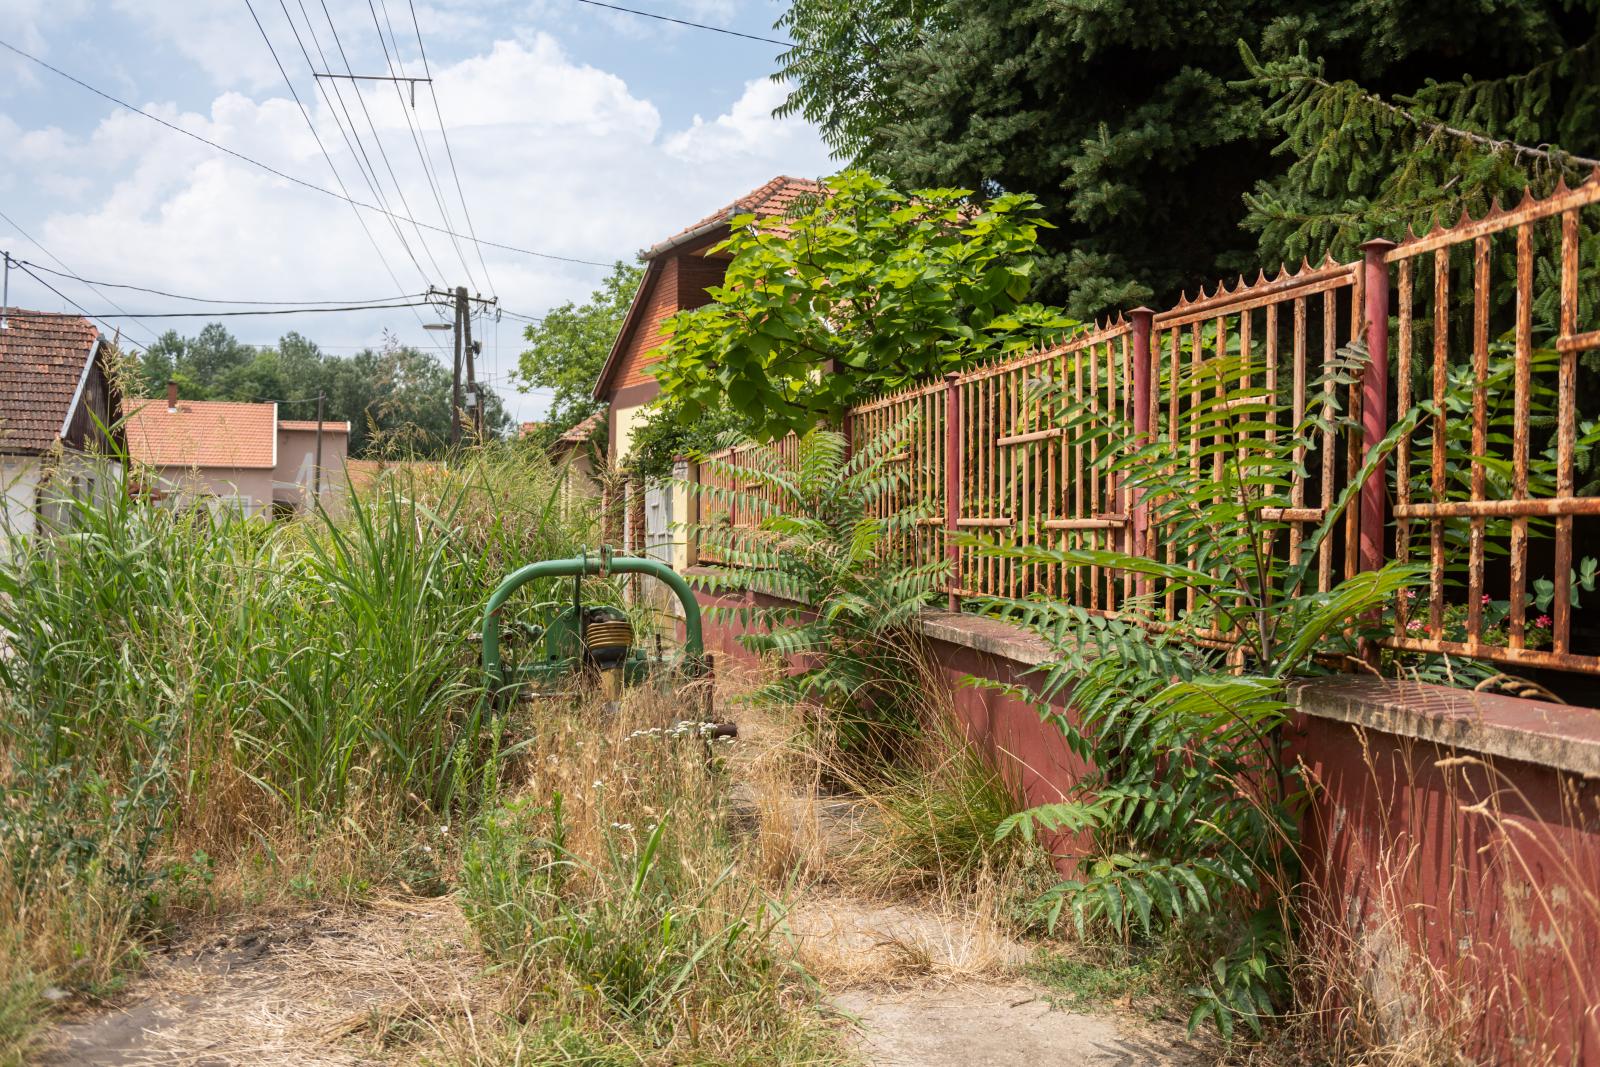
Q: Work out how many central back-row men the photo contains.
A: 0